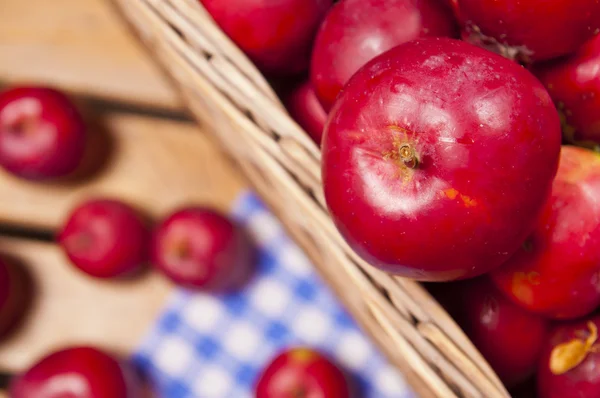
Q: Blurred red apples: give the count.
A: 6